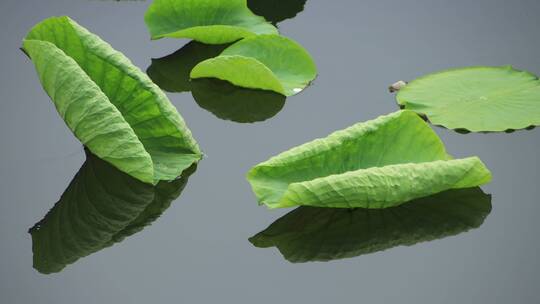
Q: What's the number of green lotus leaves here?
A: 5